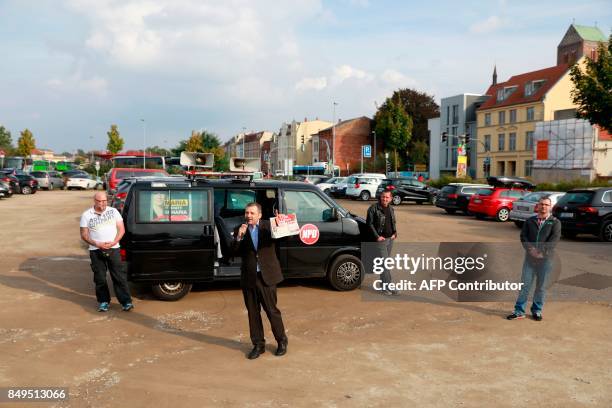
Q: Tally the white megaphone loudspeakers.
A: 2